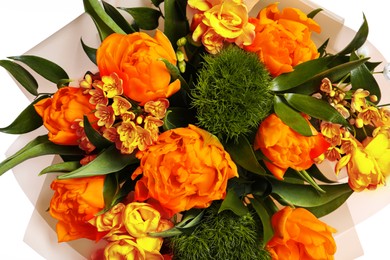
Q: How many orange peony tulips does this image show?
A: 7